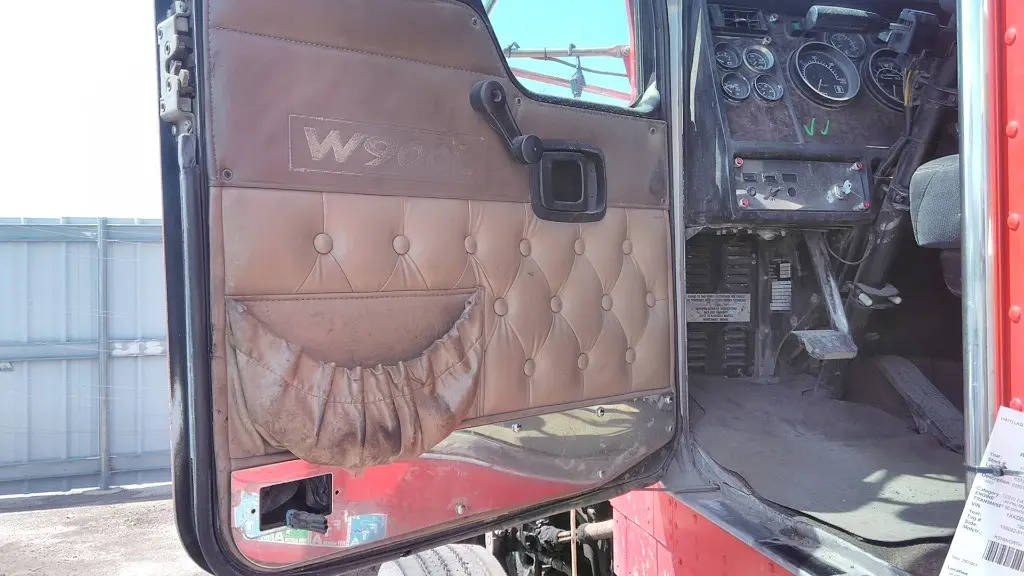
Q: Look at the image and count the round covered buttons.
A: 13